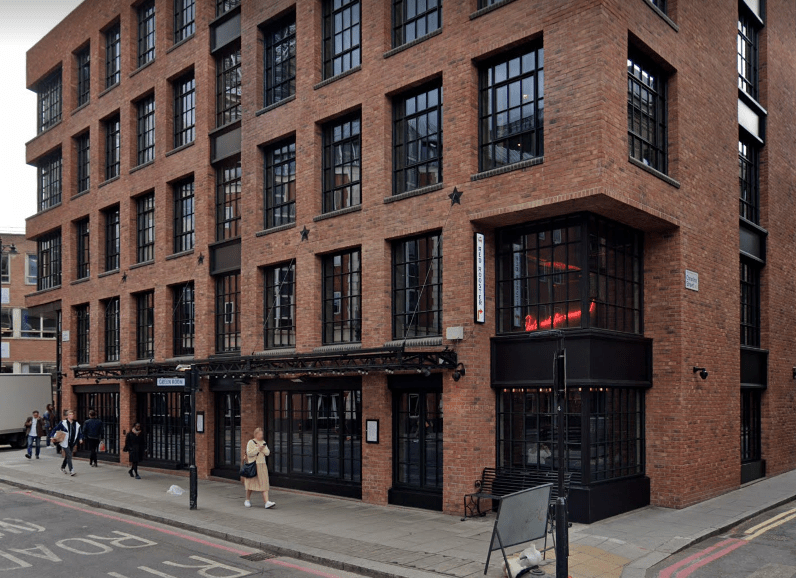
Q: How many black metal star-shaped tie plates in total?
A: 4